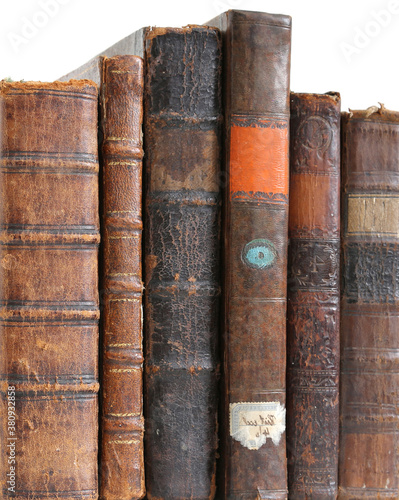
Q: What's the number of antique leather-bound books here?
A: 6